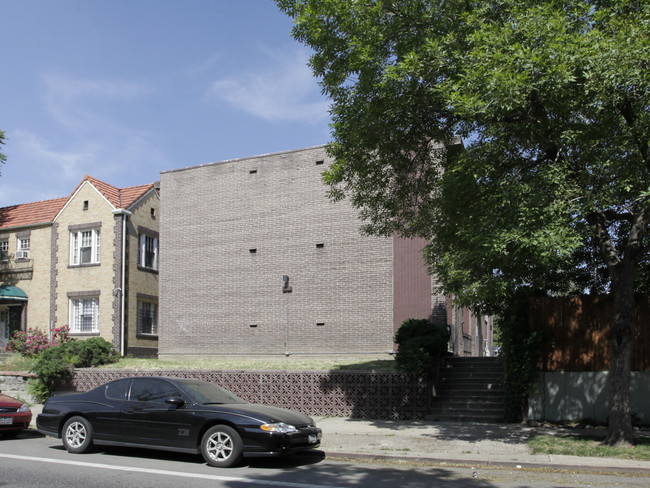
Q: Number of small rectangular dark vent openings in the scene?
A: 6